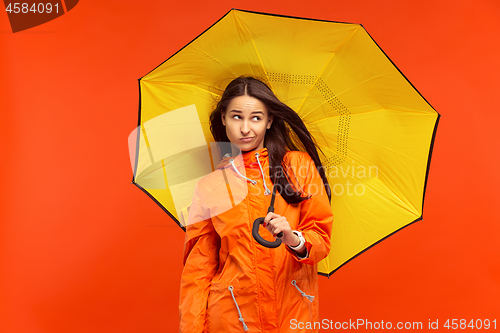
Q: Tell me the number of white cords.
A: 4